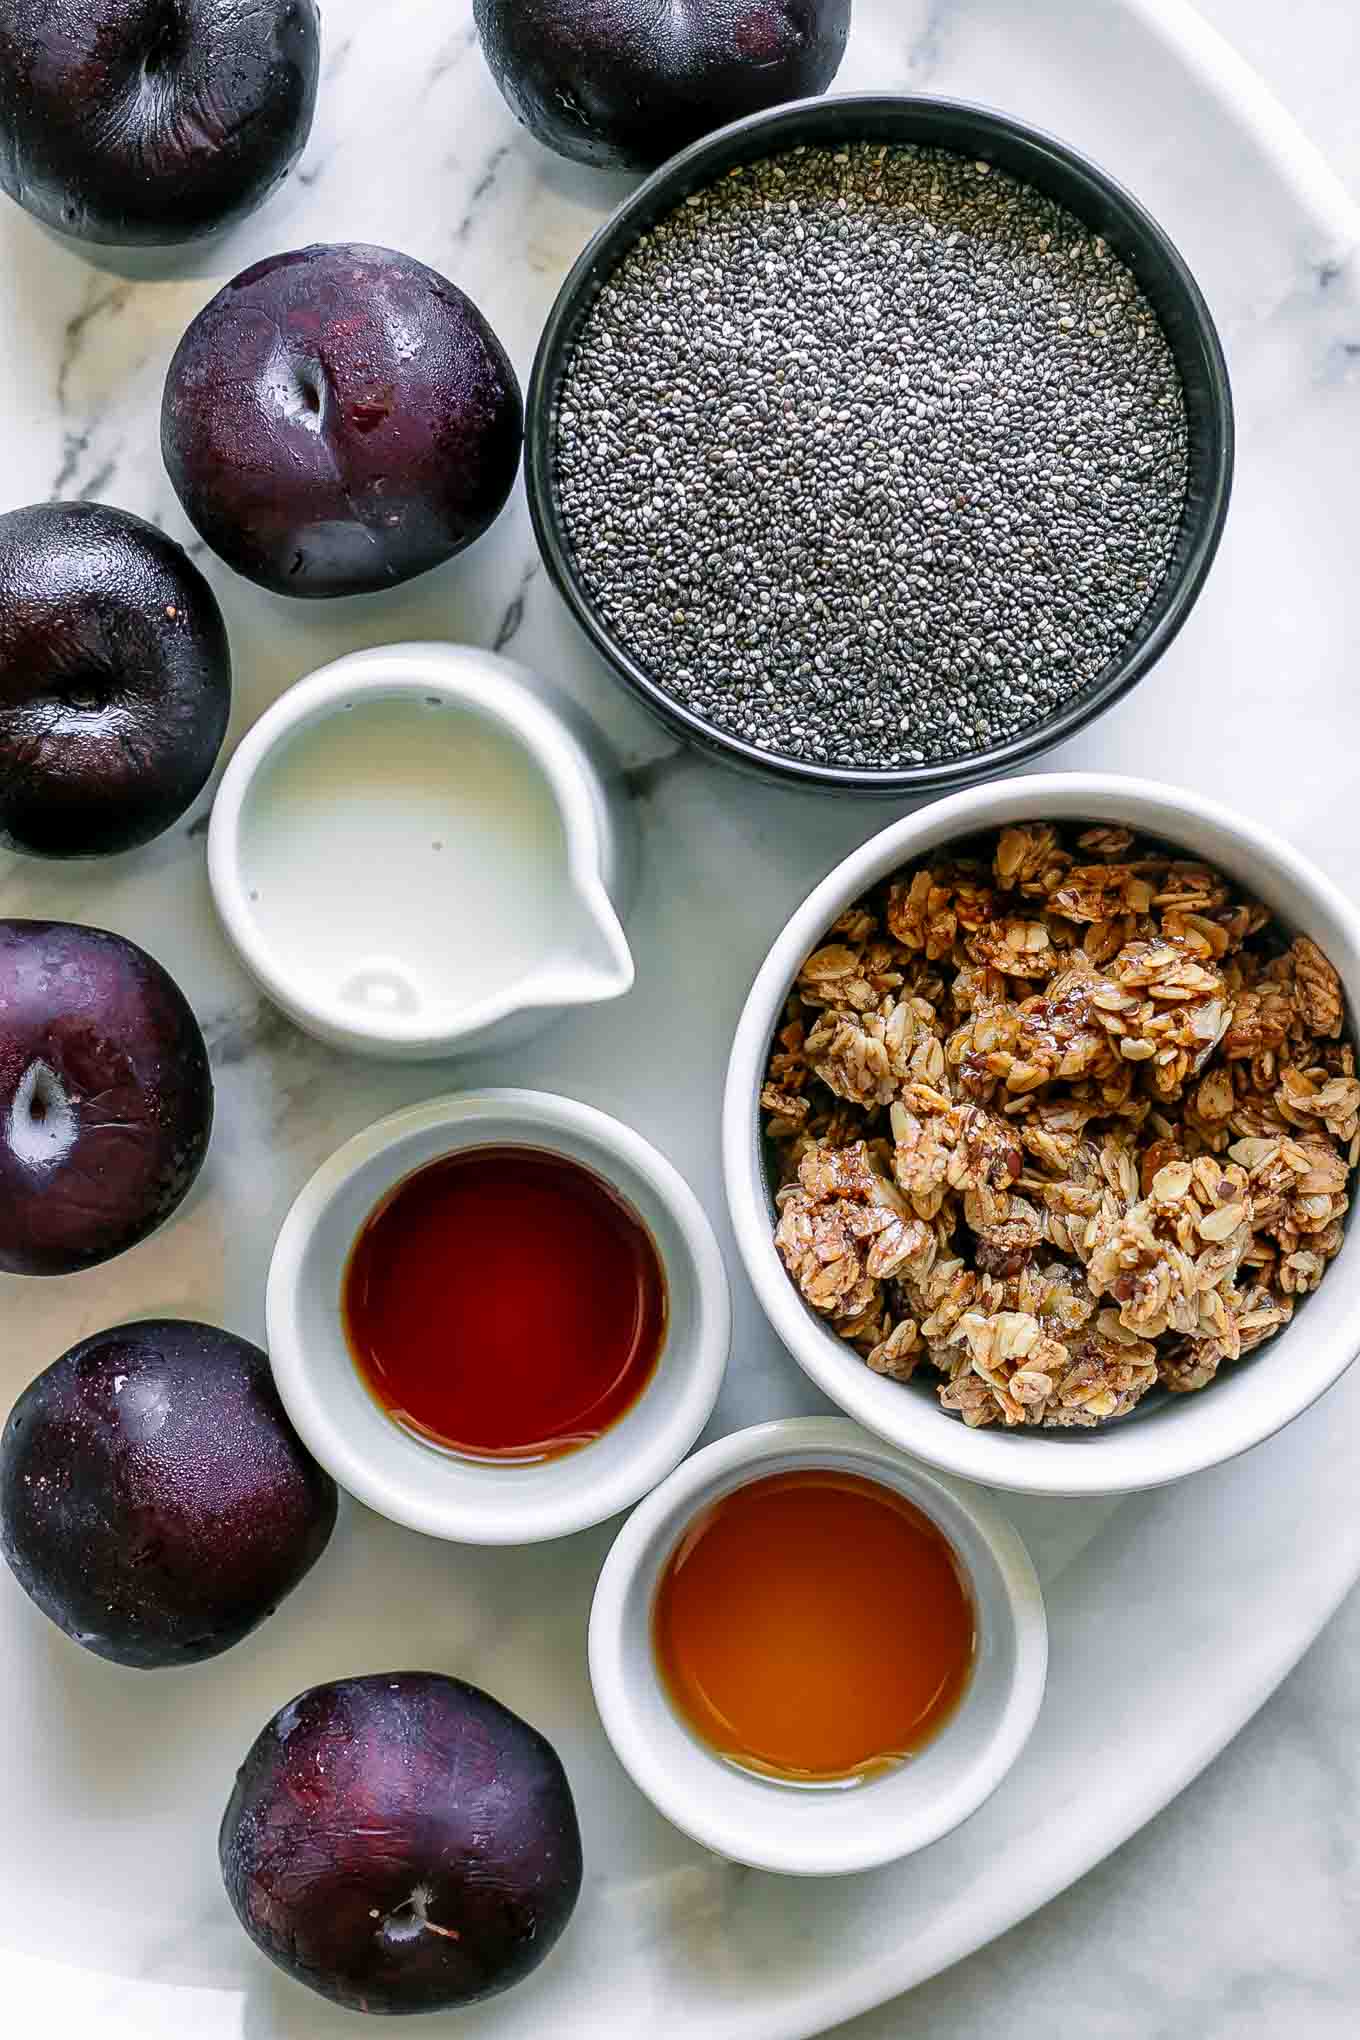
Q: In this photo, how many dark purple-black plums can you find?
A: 7